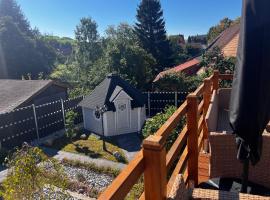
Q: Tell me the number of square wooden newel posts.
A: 4